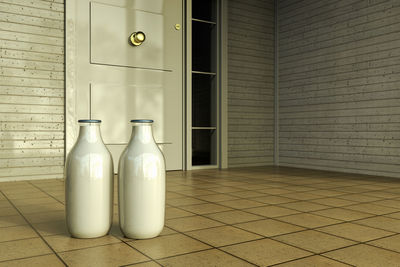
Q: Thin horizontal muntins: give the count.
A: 3